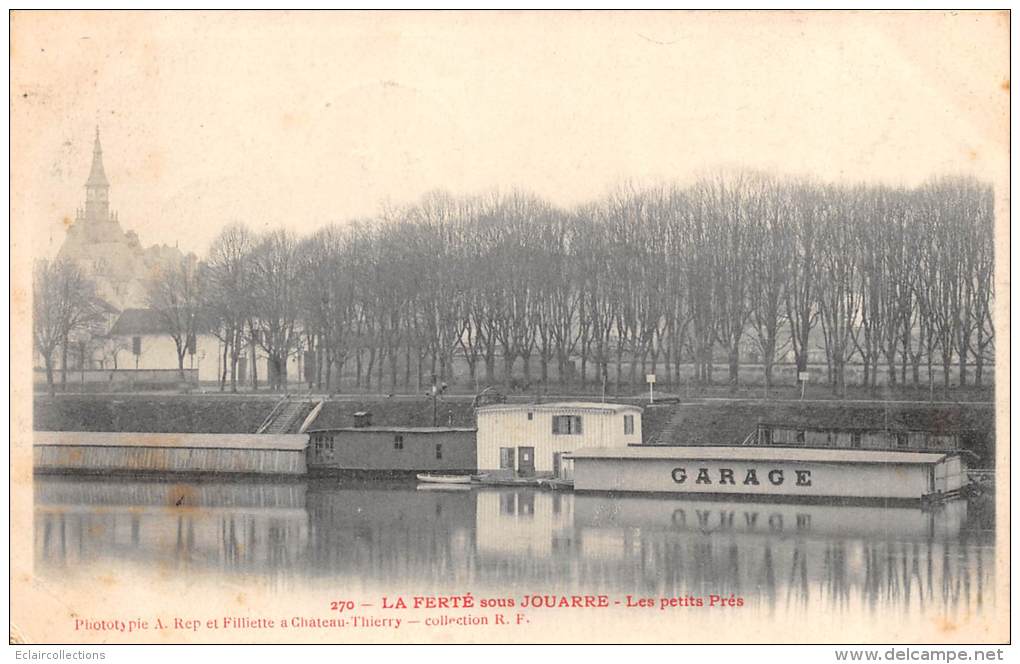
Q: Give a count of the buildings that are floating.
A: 4